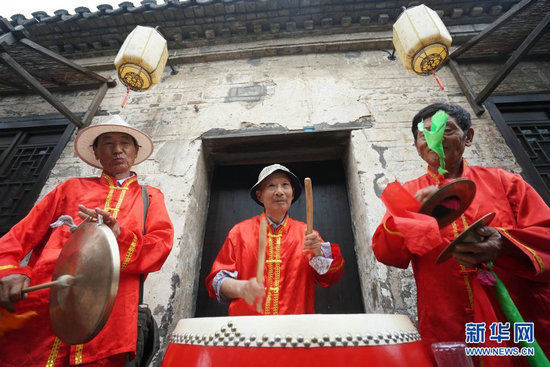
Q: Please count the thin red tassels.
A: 2